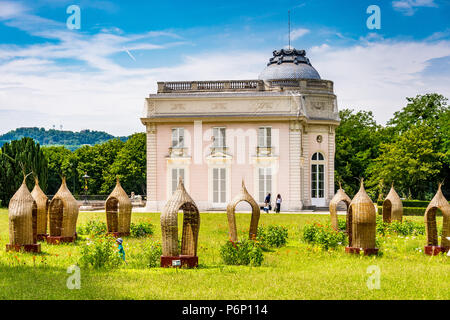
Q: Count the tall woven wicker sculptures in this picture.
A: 10